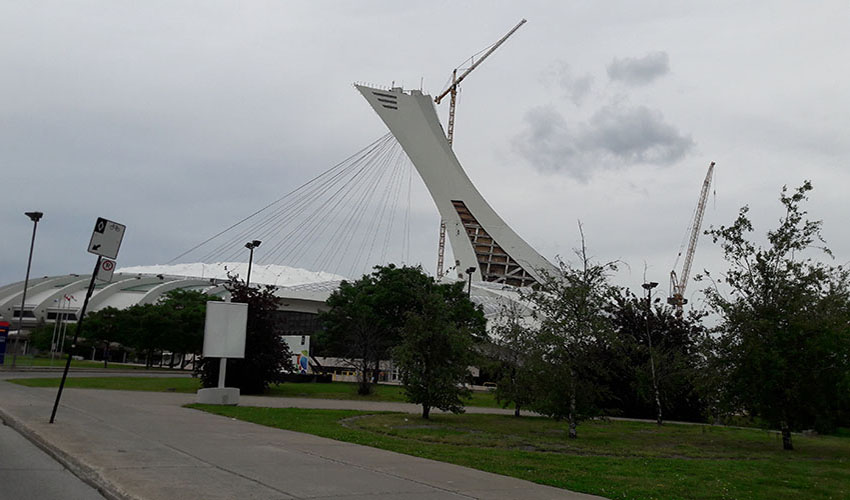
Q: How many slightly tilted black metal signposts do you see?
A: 1